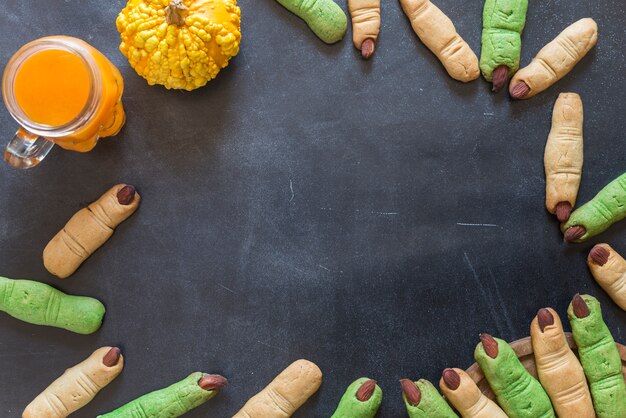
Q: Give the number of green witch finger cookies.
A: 9